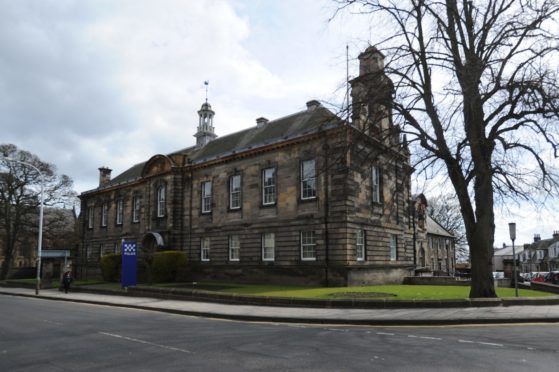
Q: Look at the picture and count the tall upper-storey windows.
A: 10